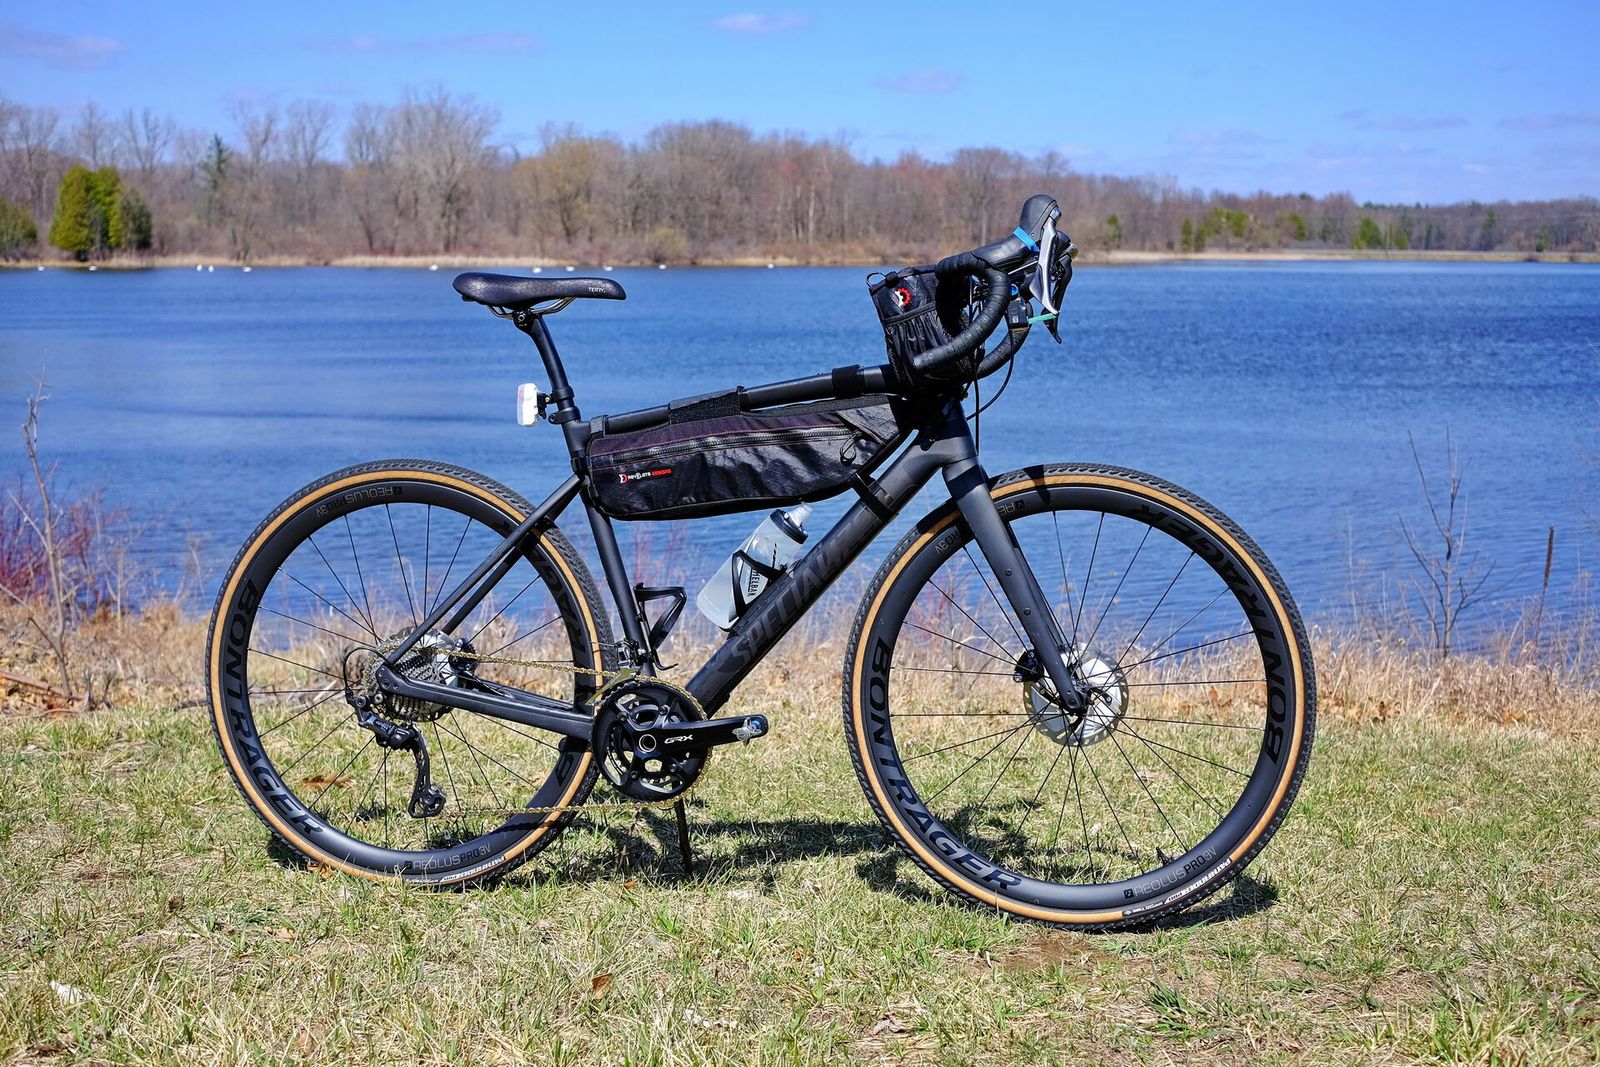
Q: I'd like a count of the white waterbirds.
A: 11